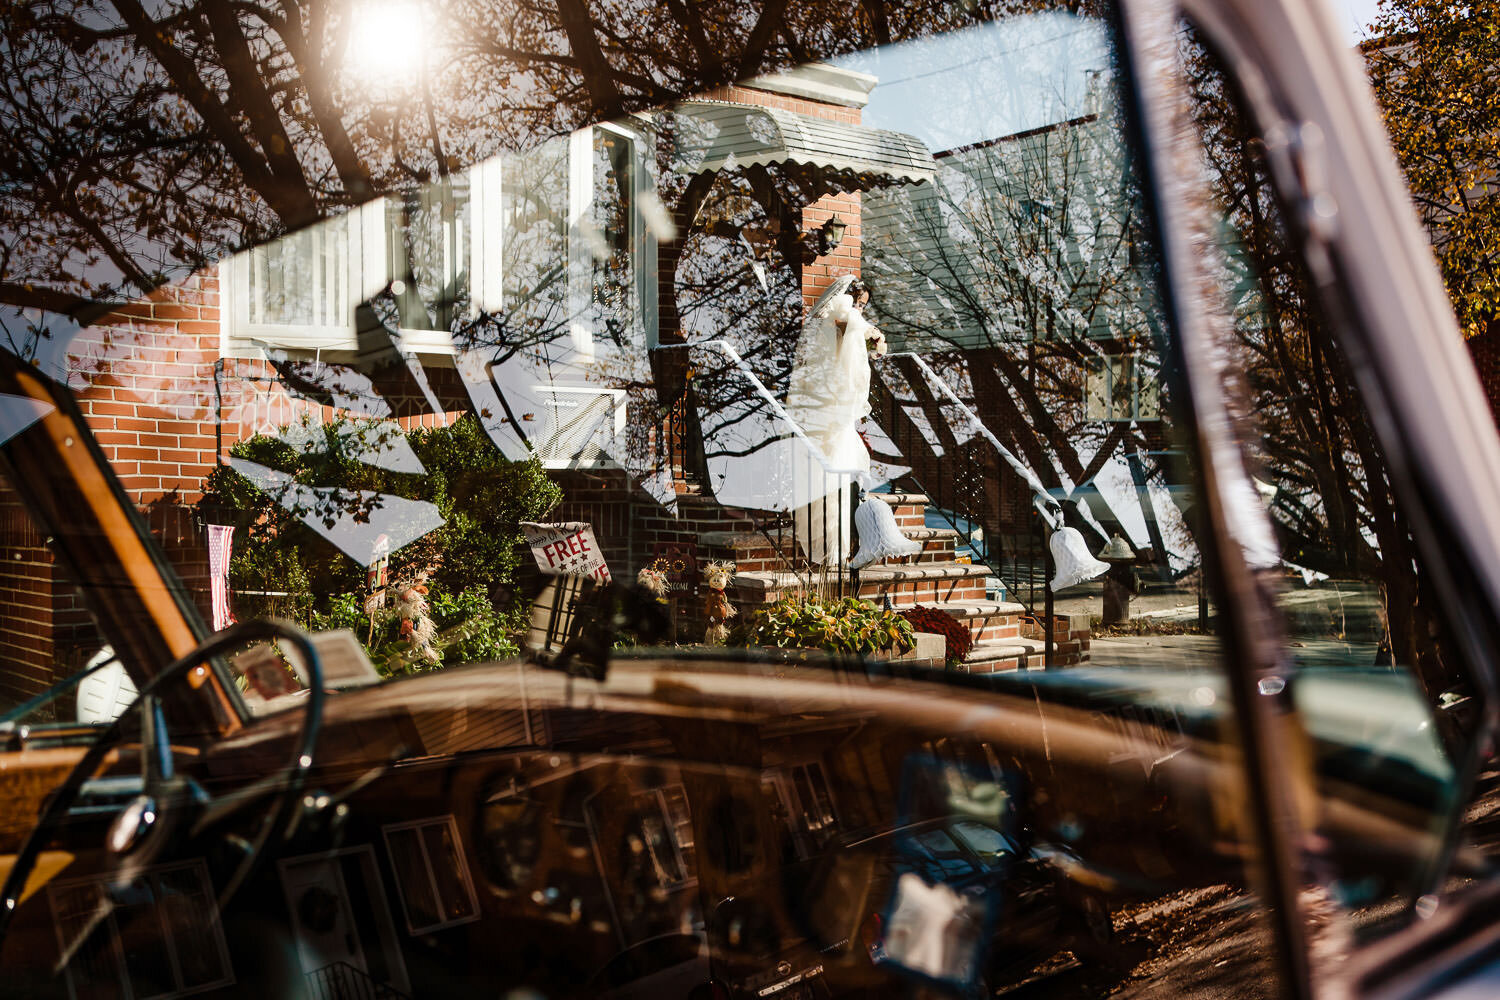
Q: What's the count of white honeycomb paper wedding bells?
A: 2